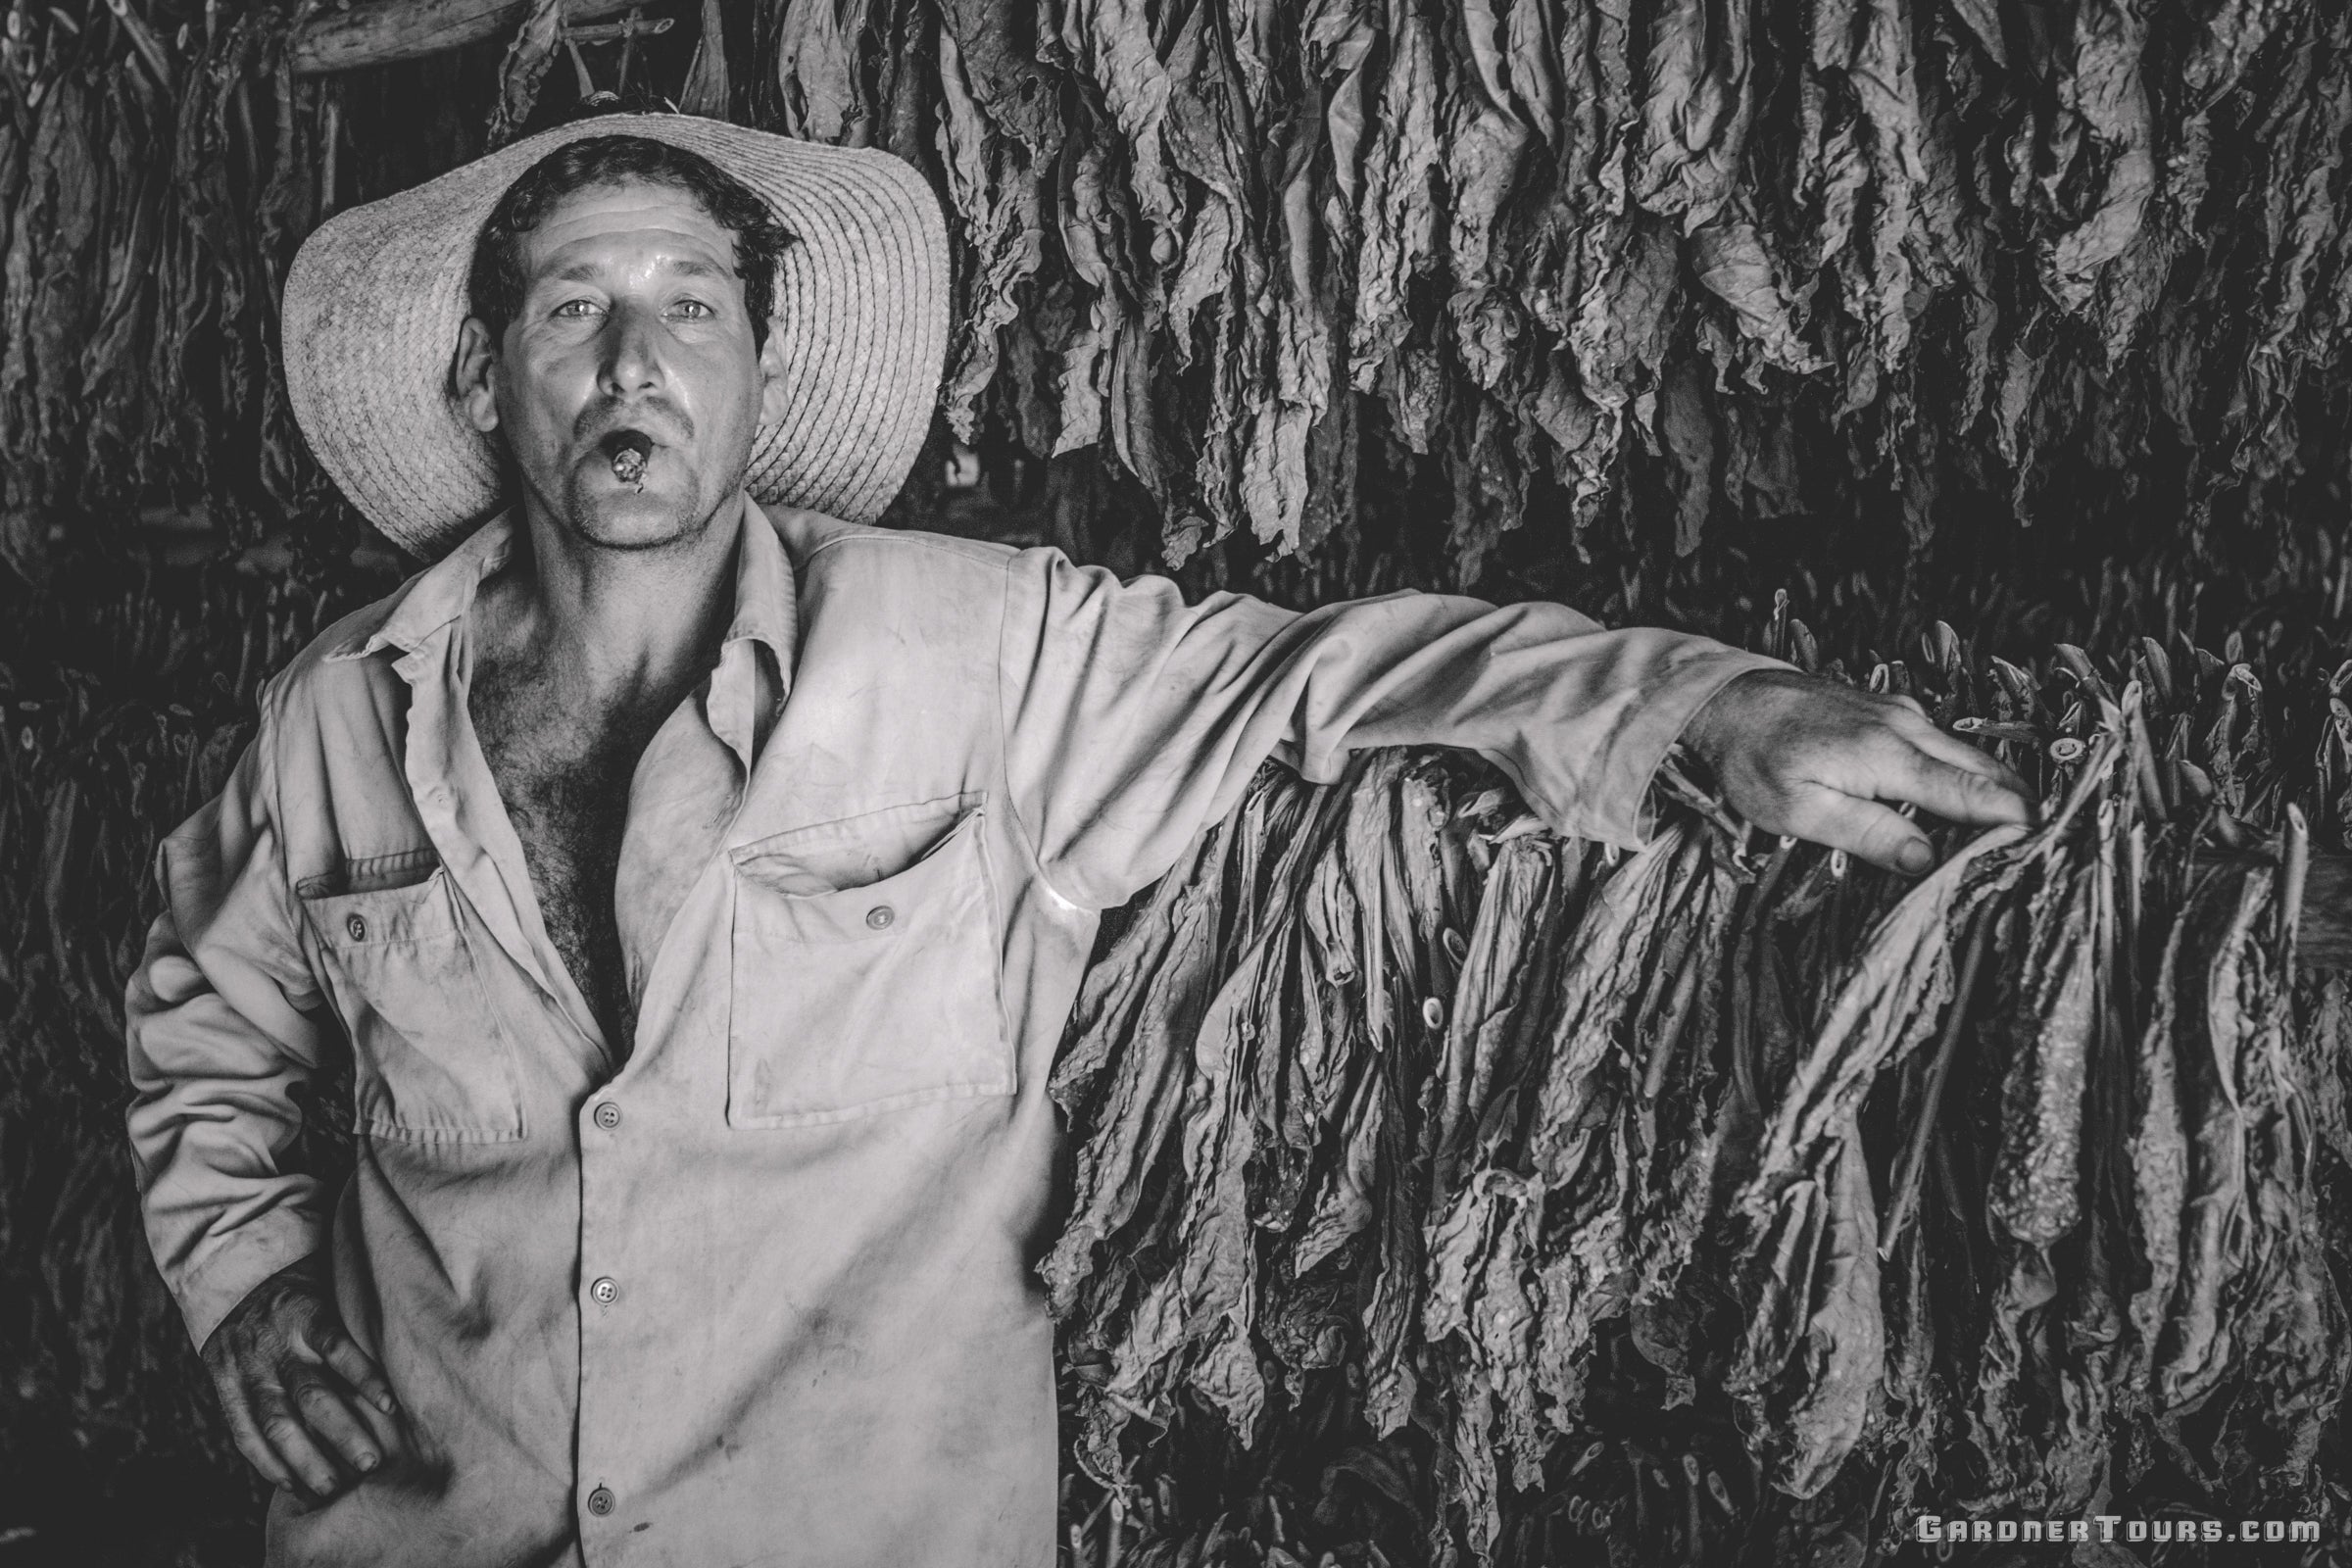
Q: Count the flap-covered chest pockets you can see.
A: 2